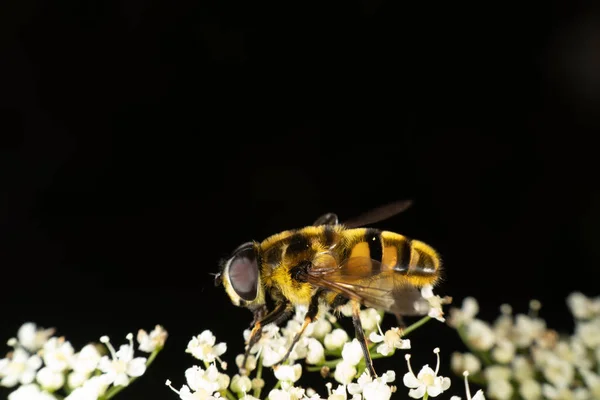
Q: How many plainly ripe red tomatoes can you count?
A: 0